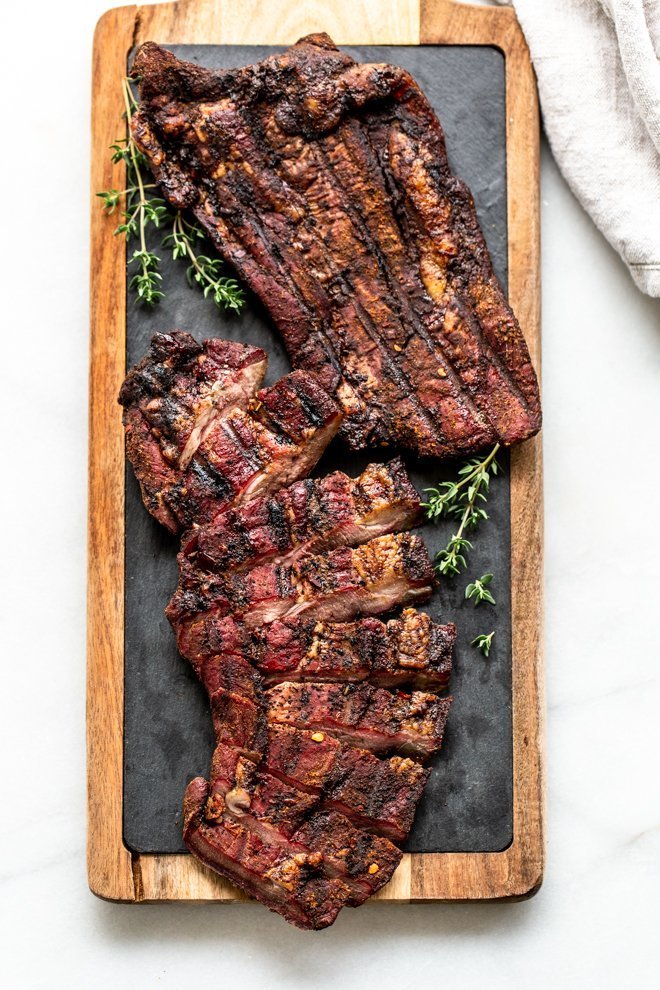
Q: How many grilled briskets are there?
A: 2